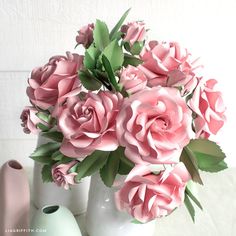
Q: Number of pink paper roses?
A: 11